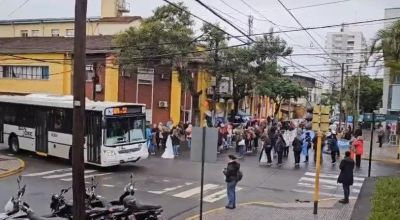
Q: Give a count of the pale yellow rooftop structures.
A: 1